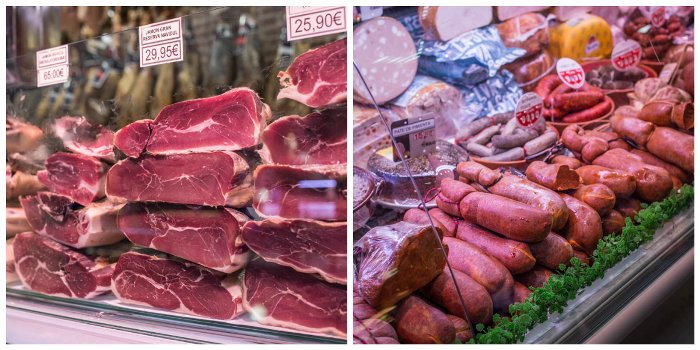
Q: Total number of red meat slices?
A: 13